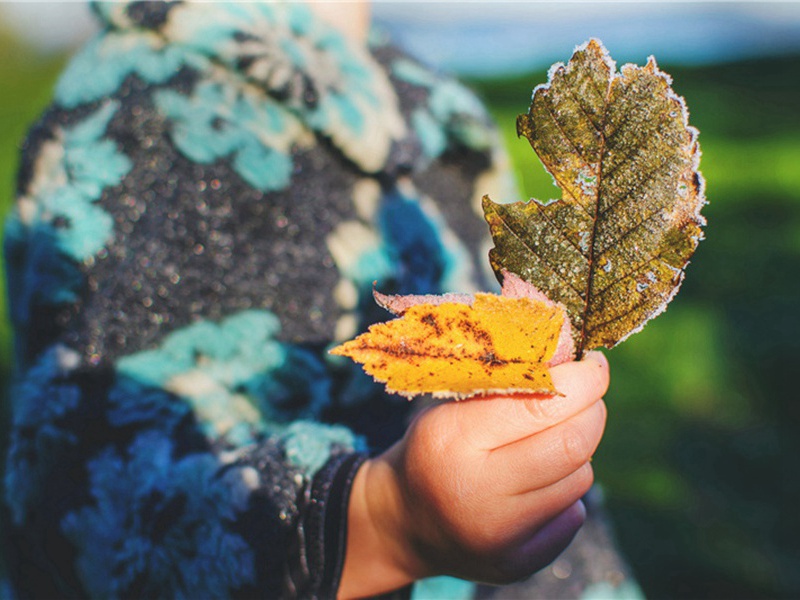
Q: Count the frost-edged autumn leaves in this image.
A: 3